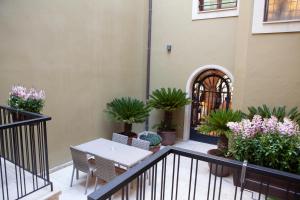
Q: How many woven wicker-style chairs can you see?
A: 4